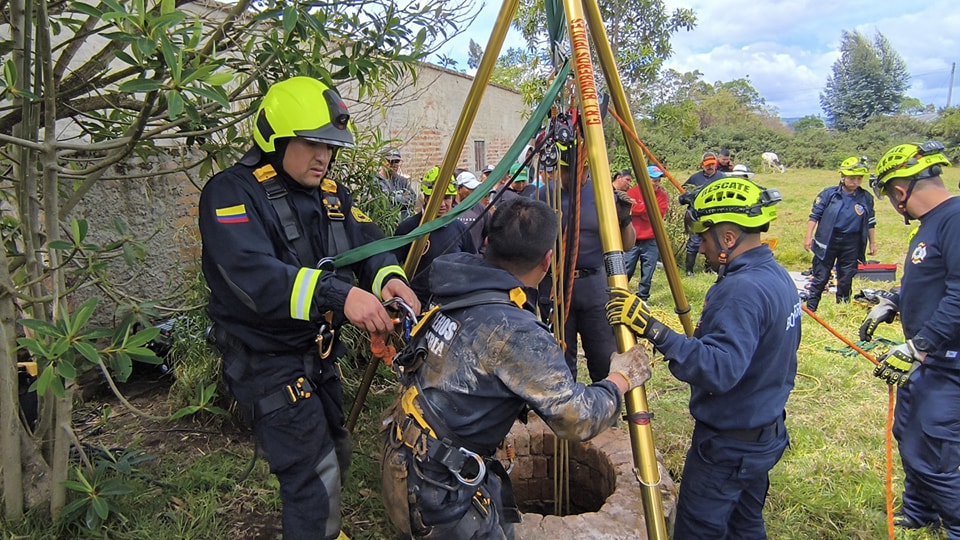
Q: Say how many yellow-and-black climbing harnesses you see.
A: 2